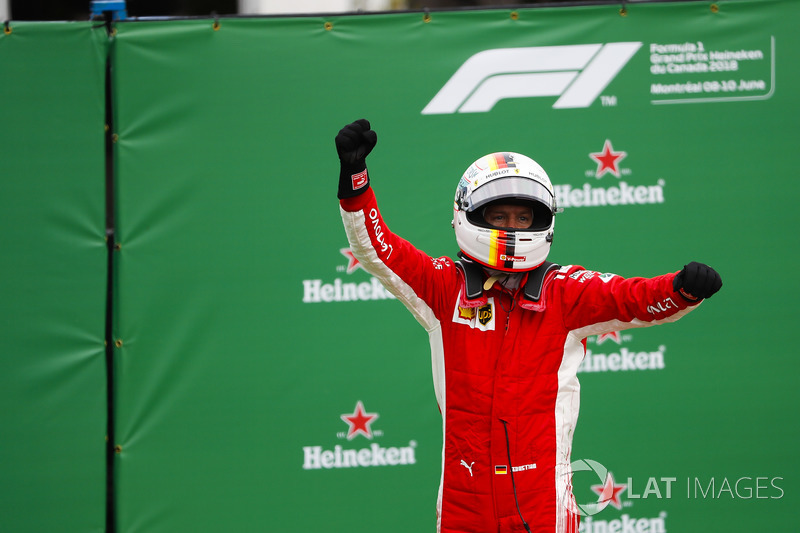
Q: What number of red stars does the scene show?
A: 5